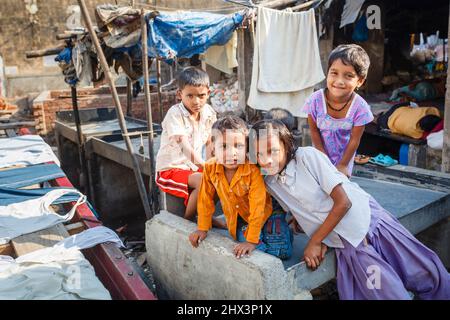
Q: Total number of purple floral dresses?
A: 1